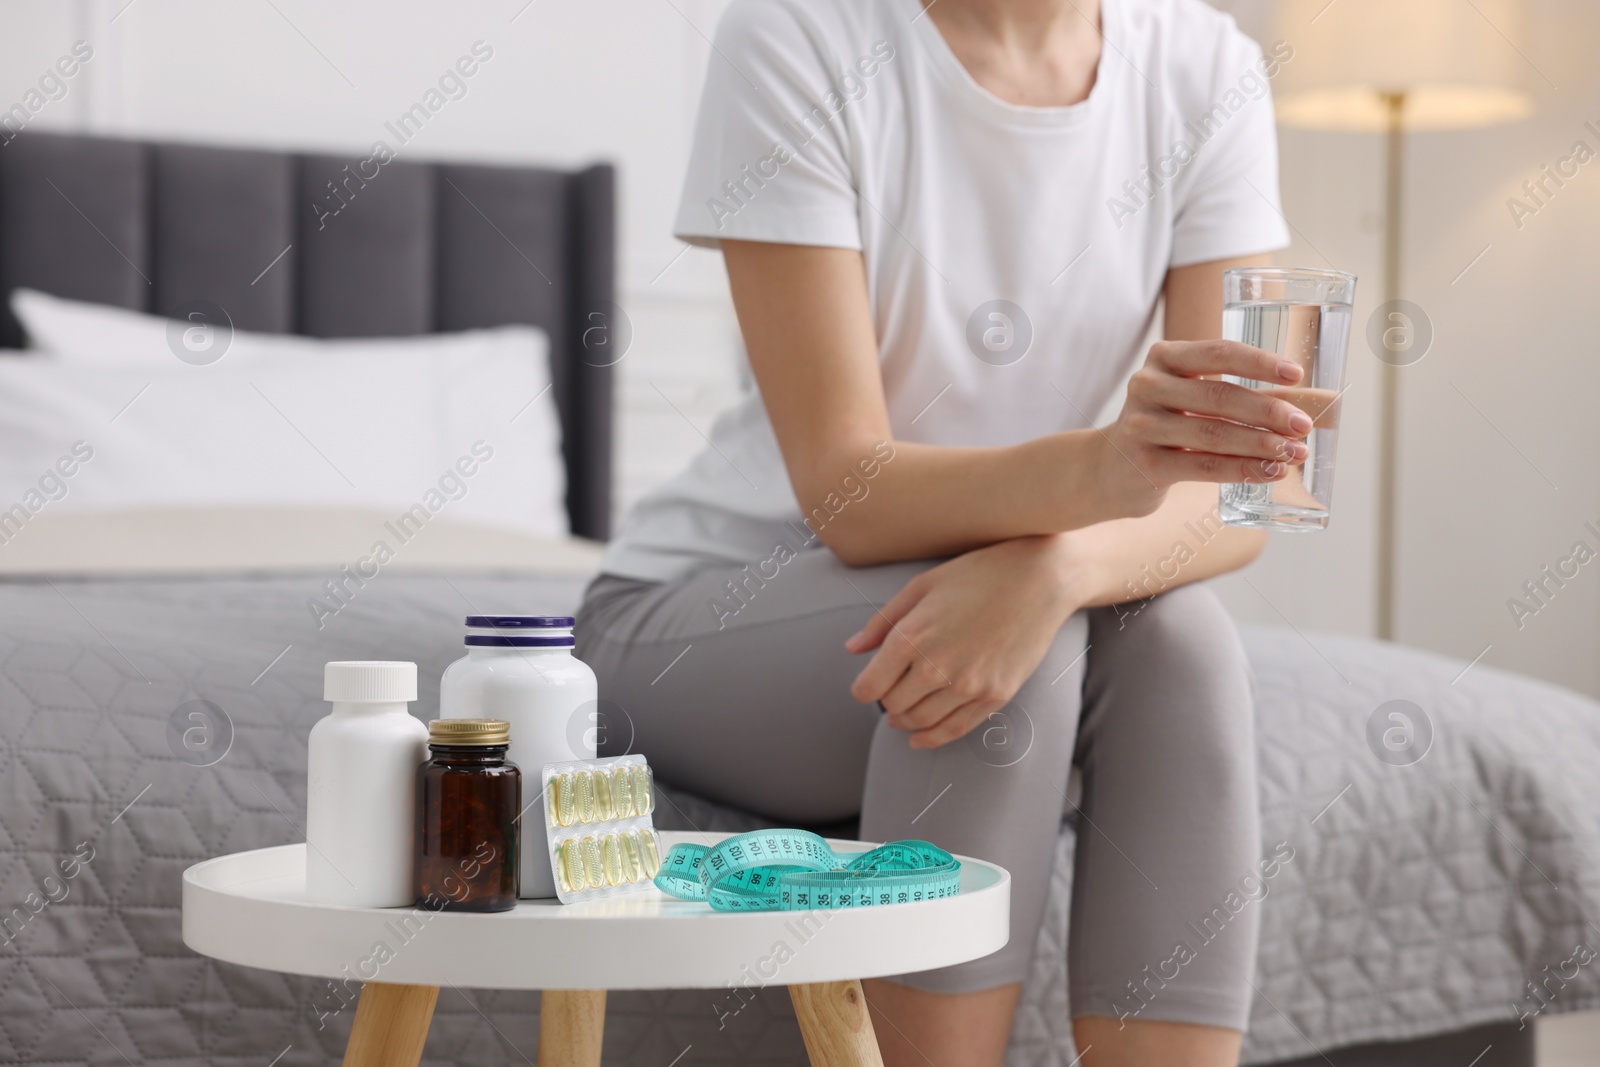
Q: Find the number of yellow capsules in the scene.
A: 10